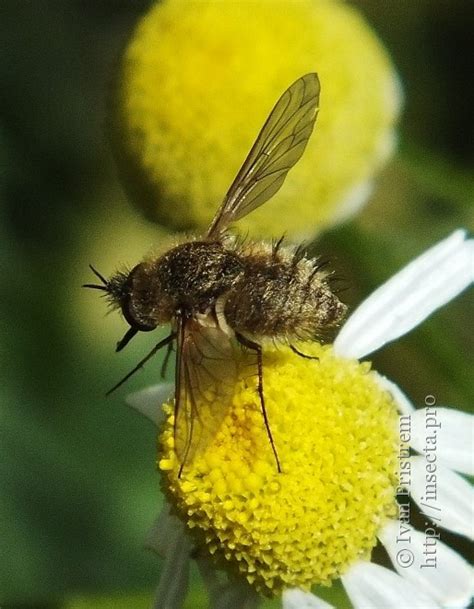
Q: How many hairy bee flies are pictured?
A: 1